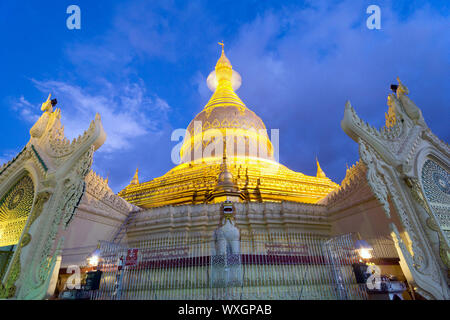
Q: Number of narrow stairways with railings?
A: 1